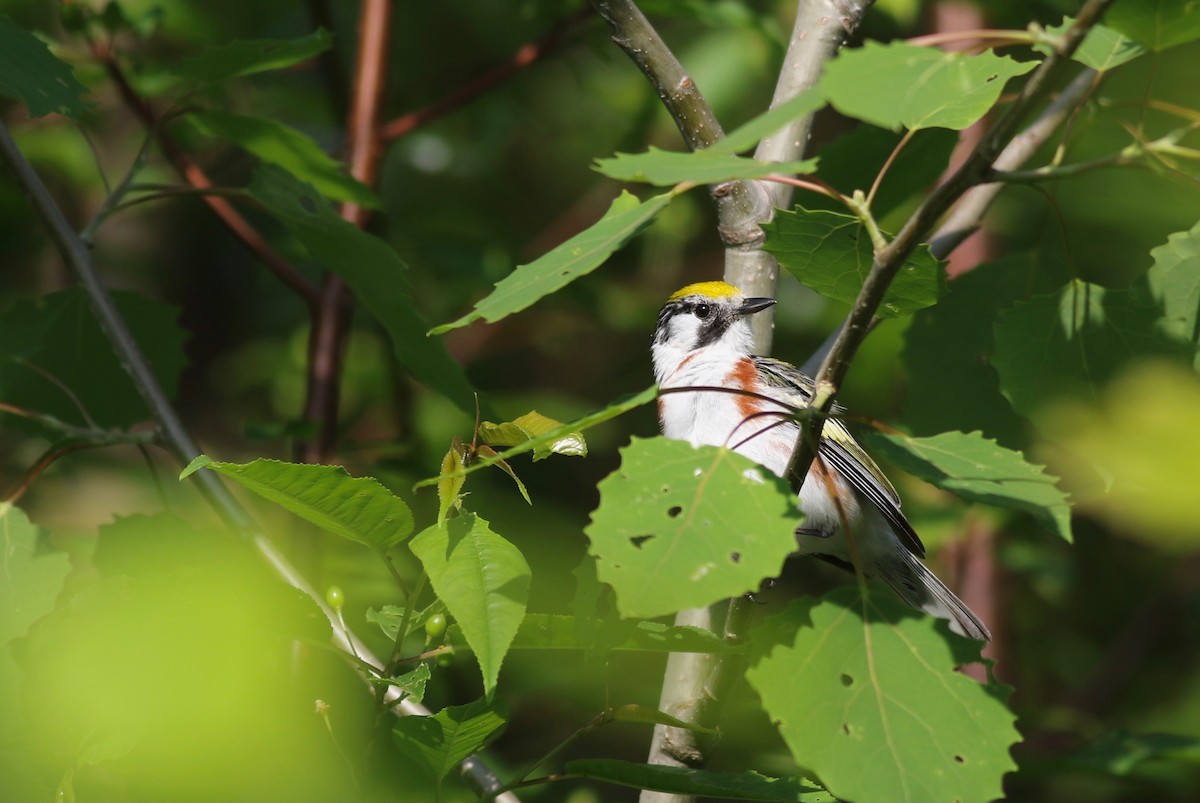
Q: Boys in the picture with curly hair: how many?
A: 0